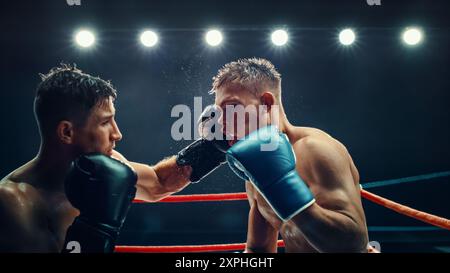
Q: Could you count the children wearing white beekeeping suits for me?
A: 0